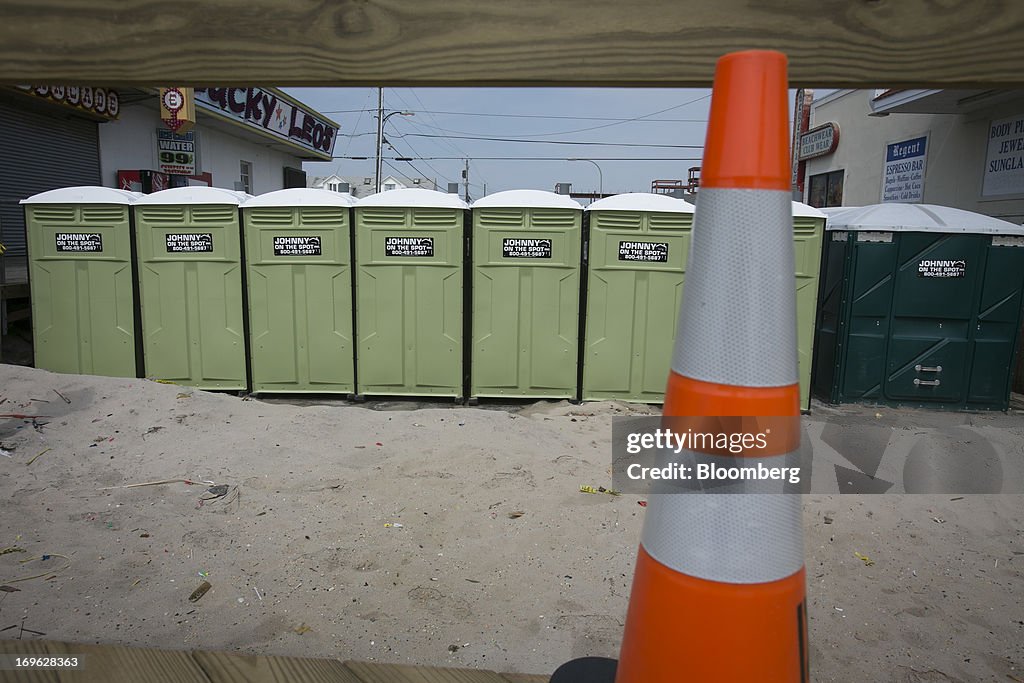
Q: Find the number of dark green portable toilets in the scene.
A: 1